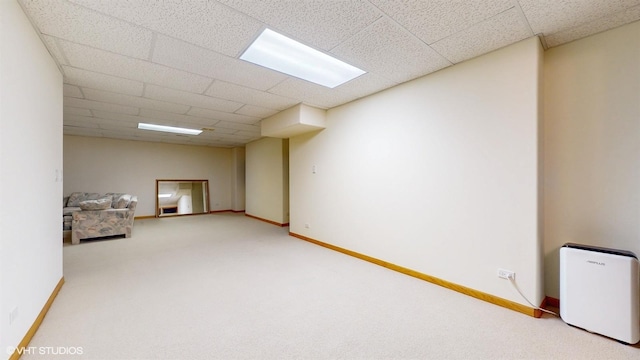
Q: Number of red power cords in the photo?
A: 0